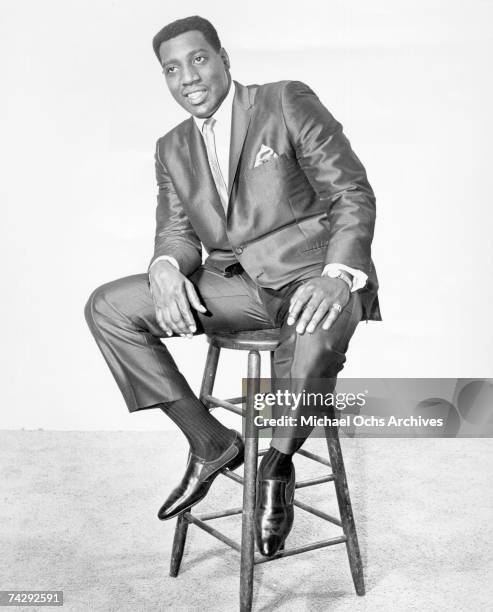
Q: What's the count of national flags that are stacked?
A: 0